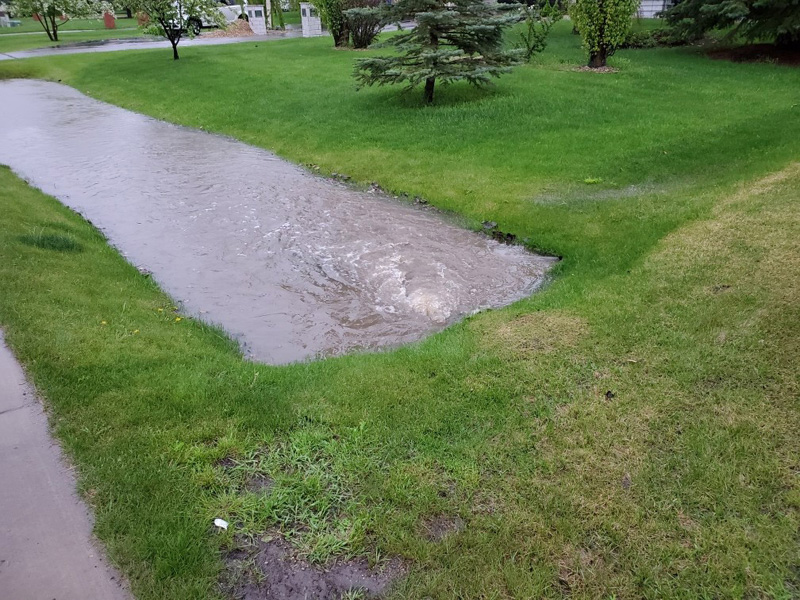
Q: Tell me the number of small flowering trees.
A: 2